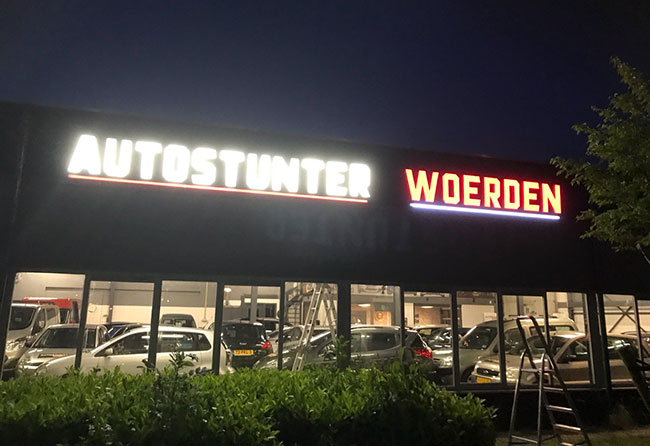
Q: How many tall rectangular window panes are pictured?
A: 12